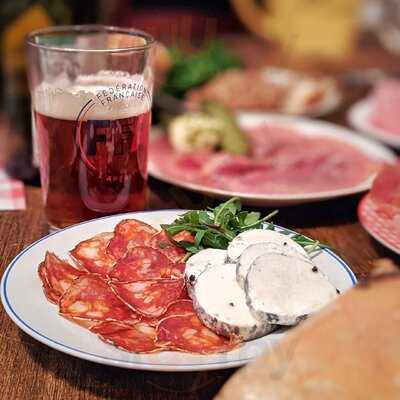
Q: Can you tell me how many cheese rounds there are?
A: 5